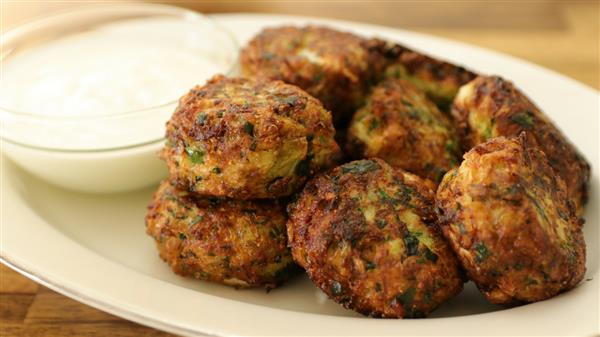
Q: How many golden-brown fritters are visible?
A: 8